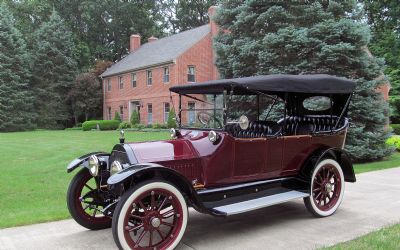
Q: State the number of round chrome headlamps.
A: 2